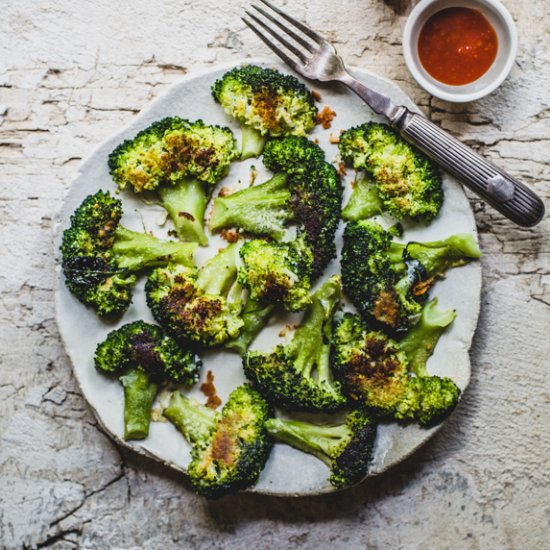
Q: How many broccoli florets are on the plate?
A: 13